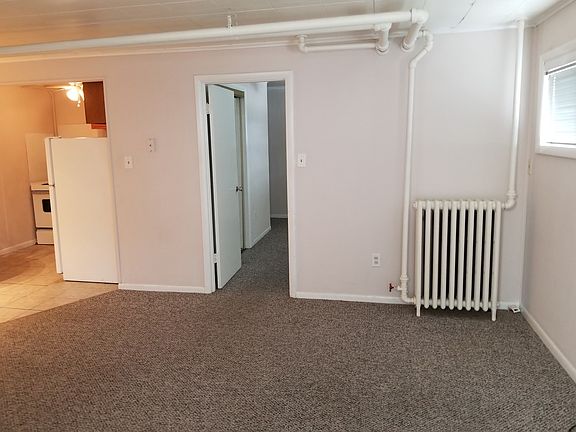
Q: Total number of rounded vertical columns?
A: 10